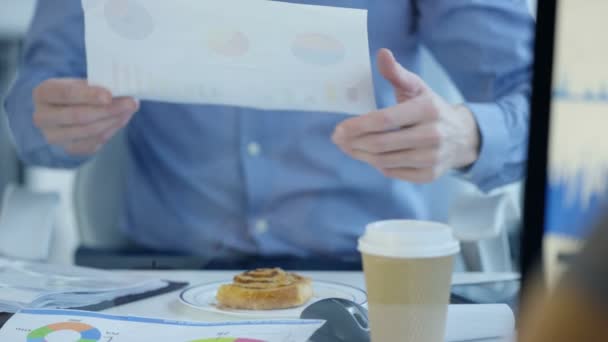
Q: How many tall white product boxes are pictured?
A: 0